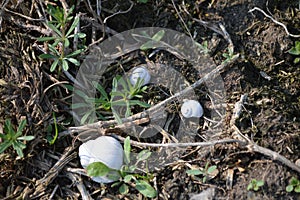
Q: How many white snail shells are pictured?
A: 3